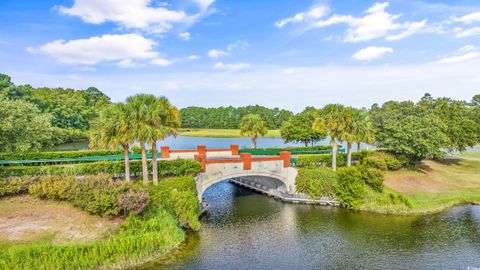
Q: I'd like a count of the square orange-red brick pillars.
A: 6